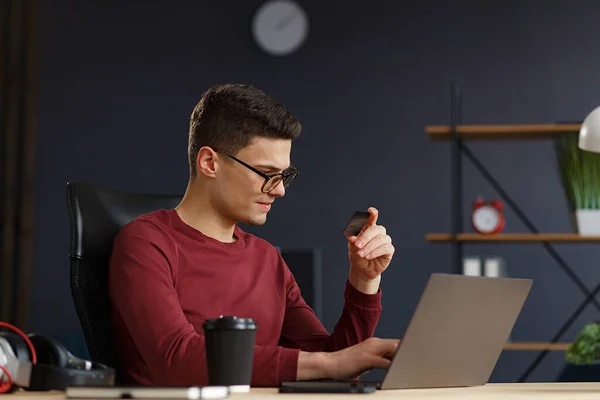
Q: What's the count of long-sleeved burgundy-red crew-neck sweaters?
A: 1